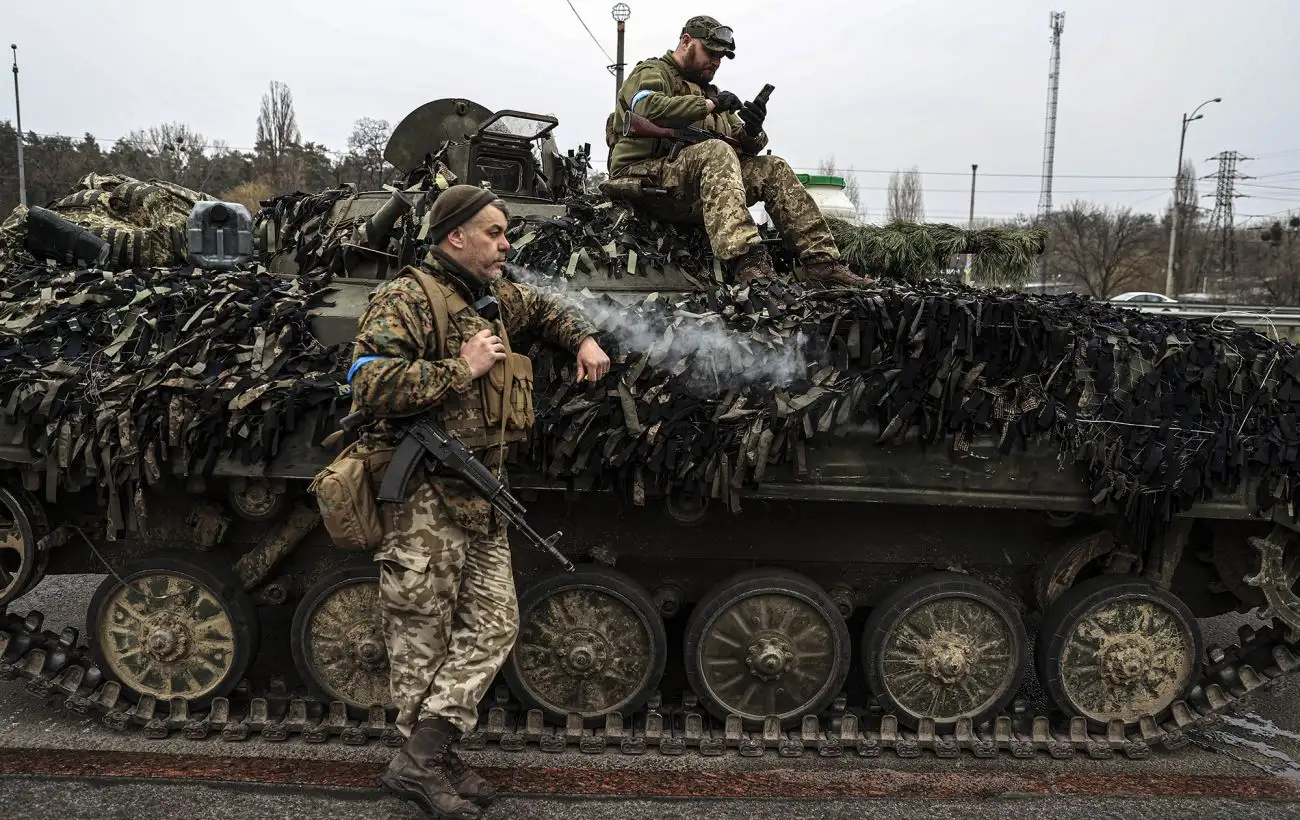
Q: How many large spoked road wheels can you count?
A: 6